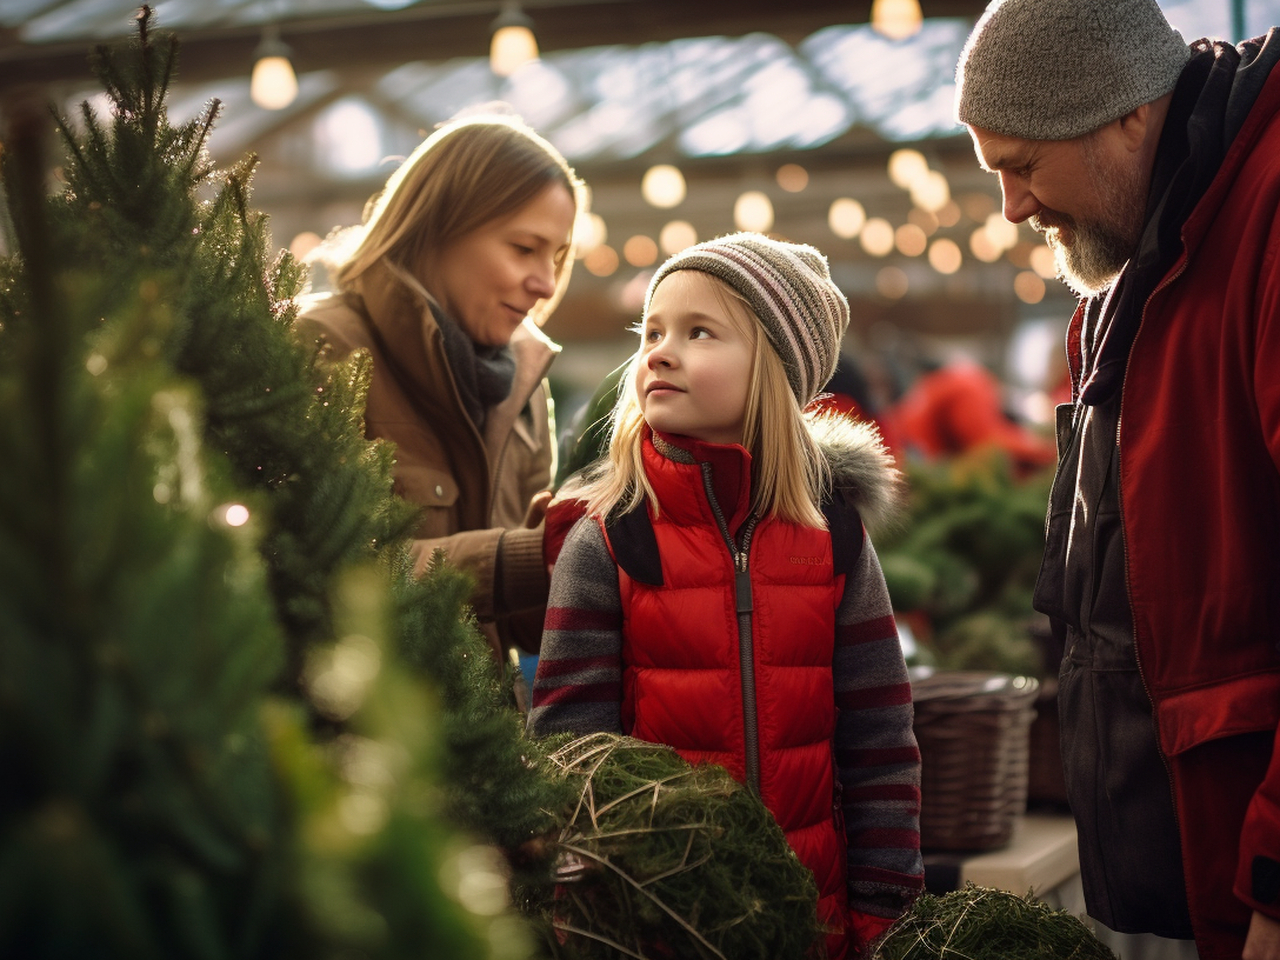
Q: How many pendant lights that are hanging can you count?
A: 3